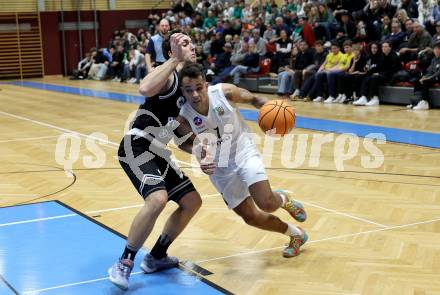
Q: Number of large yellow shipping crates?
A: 0